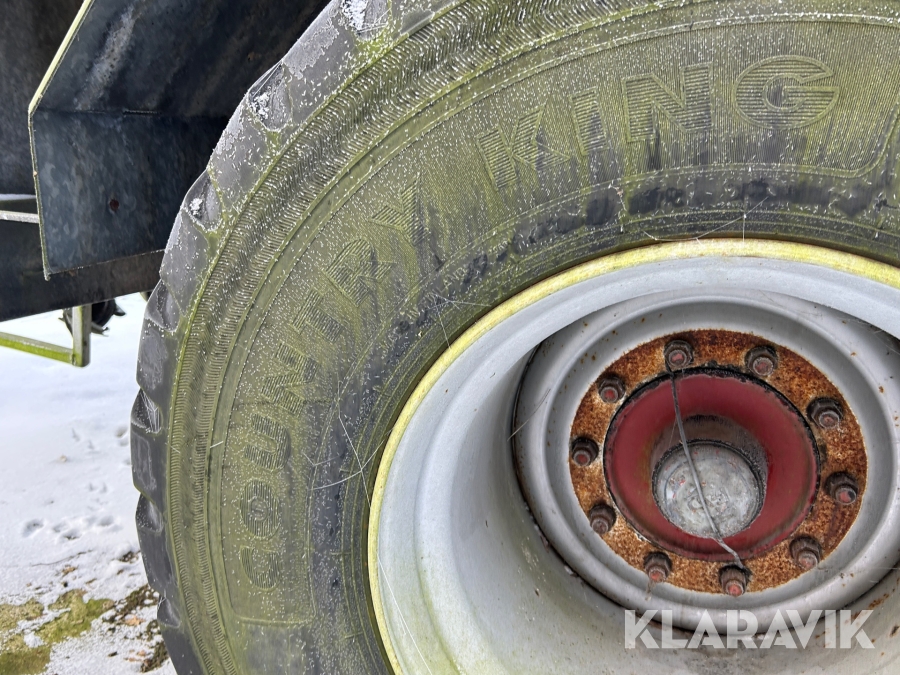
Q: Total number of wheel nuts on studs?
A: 10